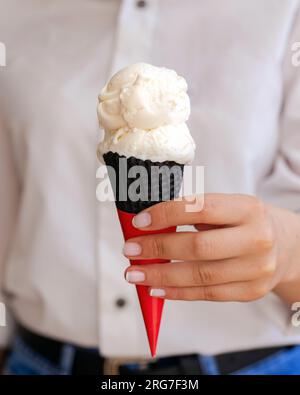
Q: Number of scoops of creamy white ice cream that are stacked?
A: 2